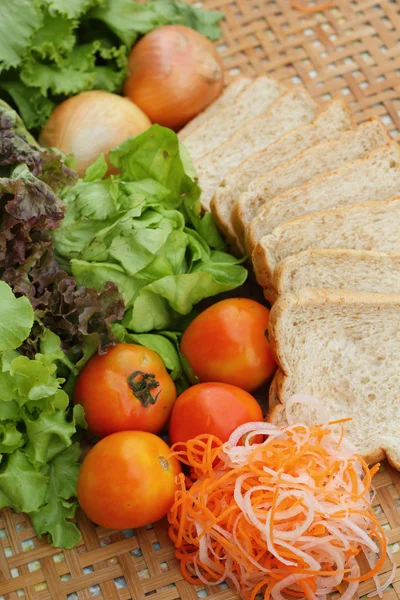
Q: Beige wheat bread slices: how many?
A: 9